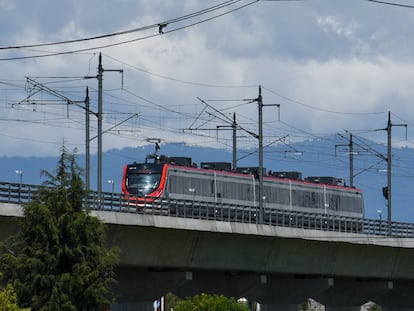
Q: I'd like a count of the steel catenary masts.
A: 6